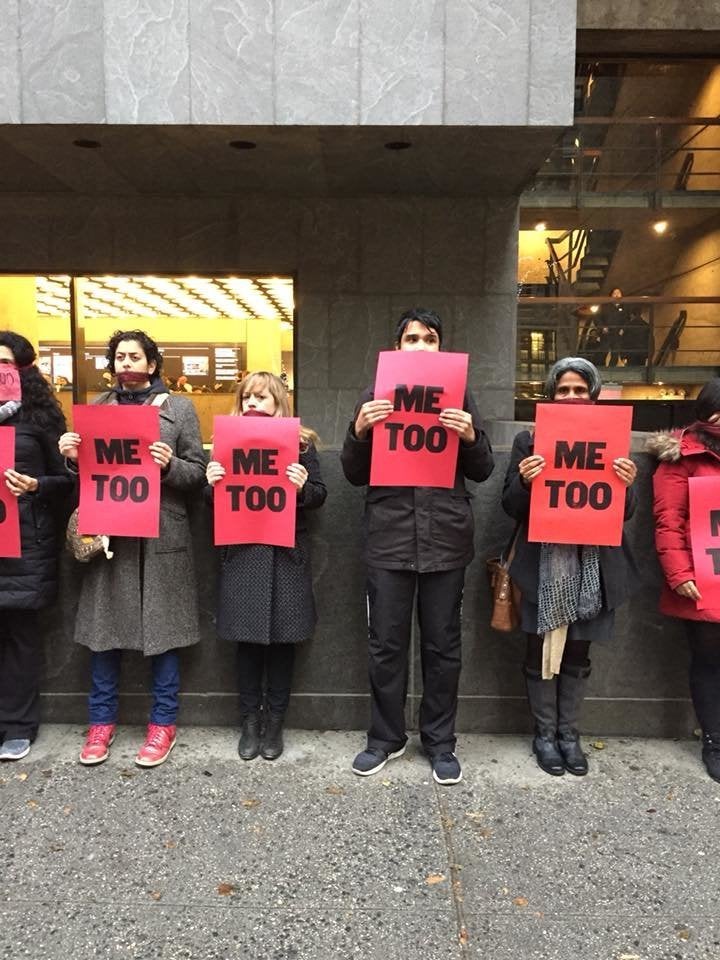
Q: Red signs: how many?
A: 6